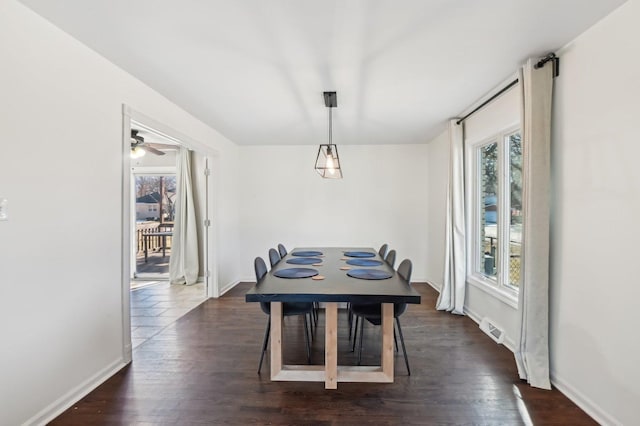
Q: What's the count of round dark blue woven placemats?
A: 6